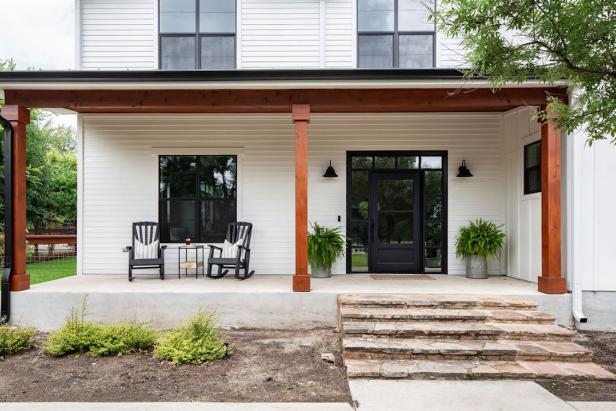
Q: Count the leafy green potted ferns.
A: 2